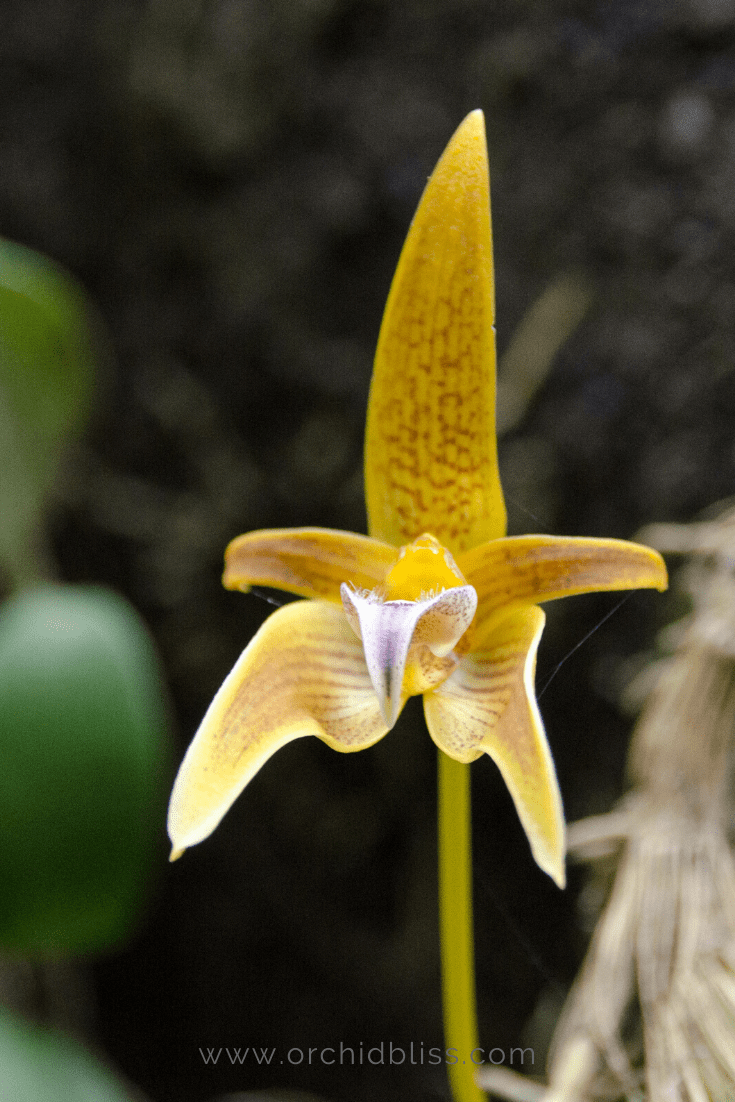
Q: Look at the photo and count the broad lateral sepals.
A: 2